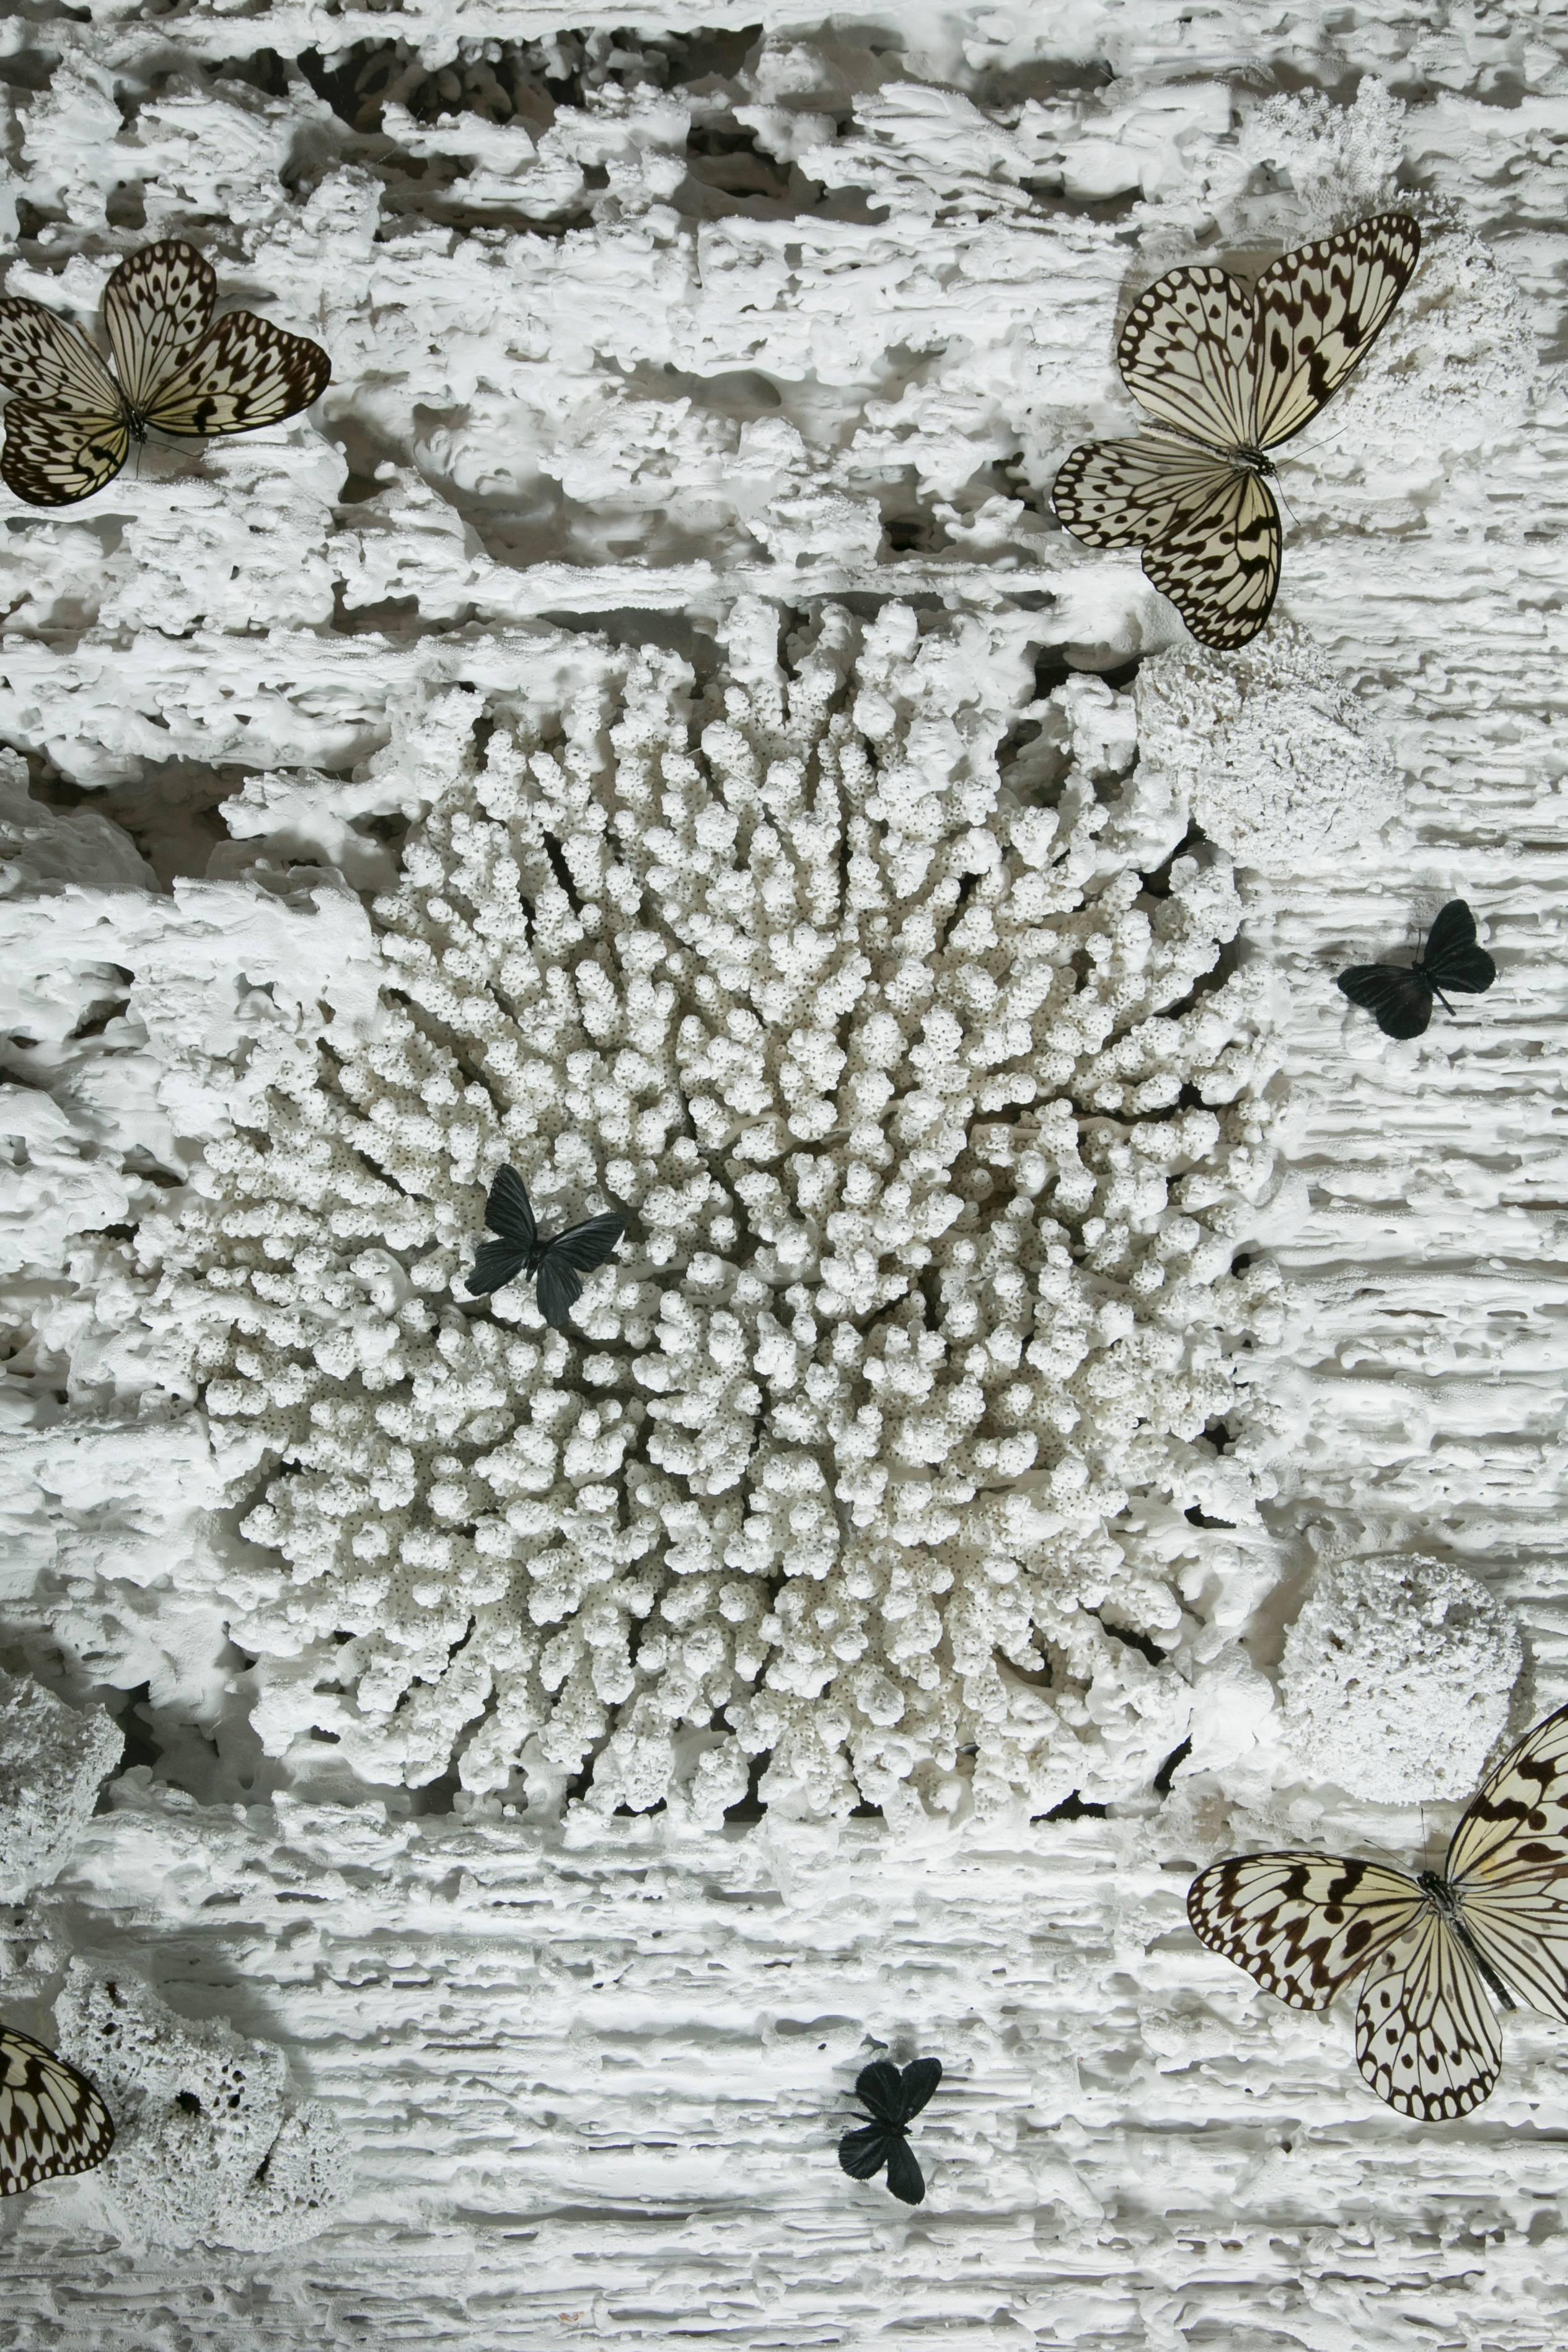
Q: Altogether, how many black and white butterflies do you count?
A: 4